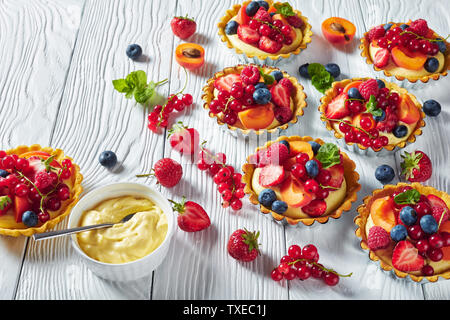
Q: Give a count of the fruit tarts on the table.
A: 7